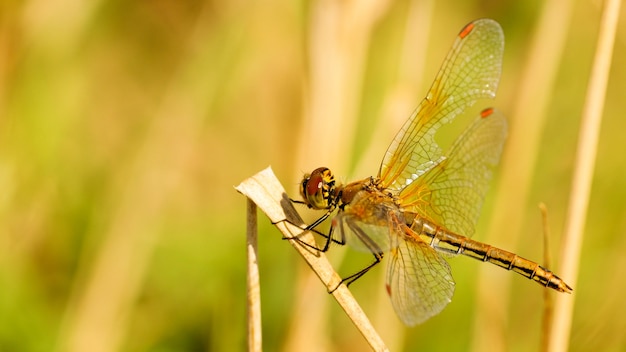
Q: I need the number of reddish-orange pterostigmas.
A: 3